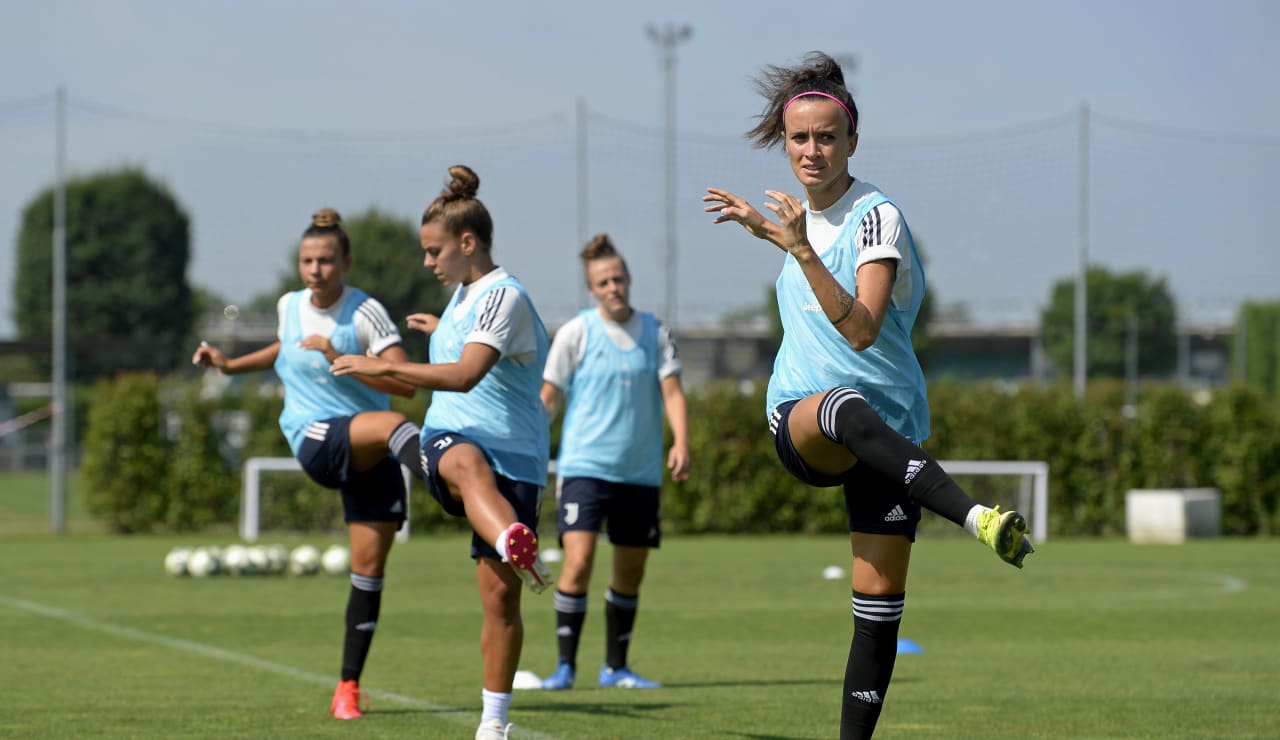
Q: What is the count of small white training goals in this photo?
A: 2